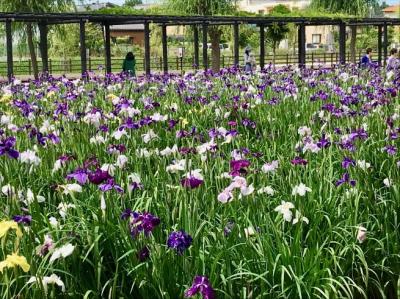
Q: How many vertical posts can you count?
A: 14